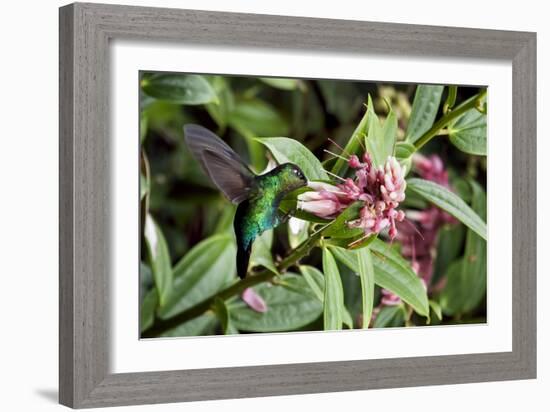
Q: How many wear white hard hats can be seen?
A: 0